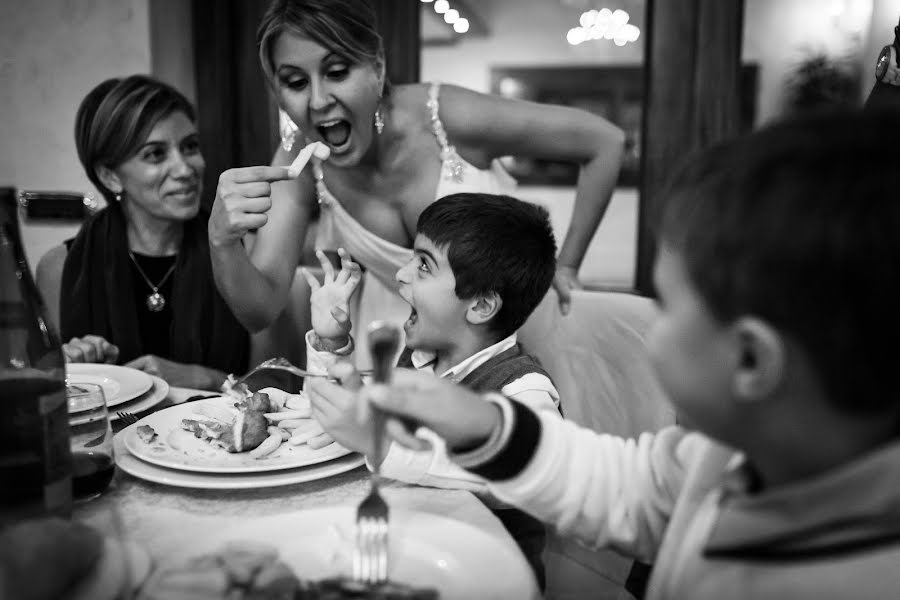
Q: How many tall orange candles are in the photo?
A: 0